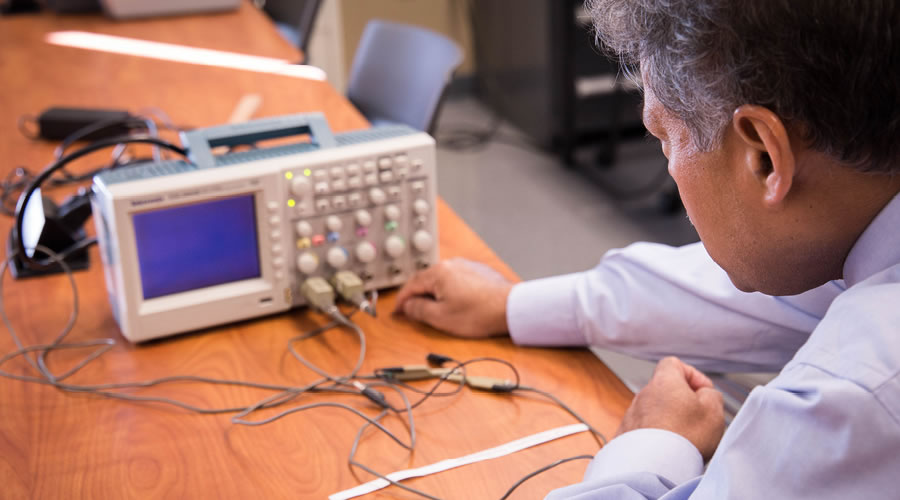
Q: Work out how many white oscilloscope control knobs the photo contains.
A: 12